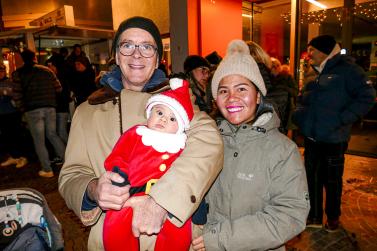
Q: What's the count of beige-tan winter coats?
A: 1